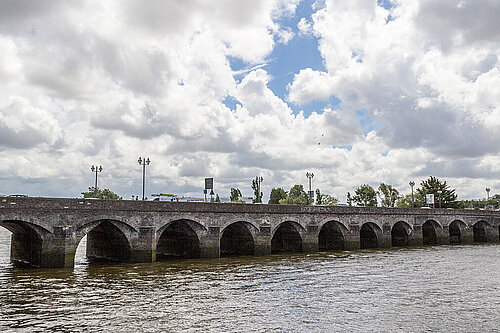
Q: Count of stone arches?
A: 11